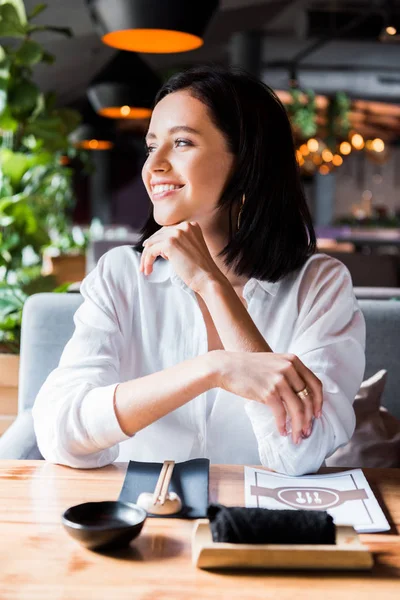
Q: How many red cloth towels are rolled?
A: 0